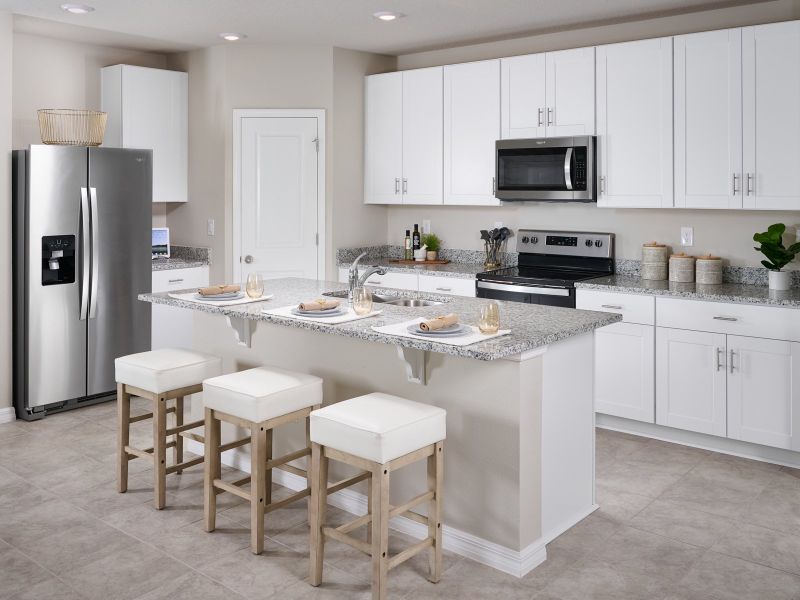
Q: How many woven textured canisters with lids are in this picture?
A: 3